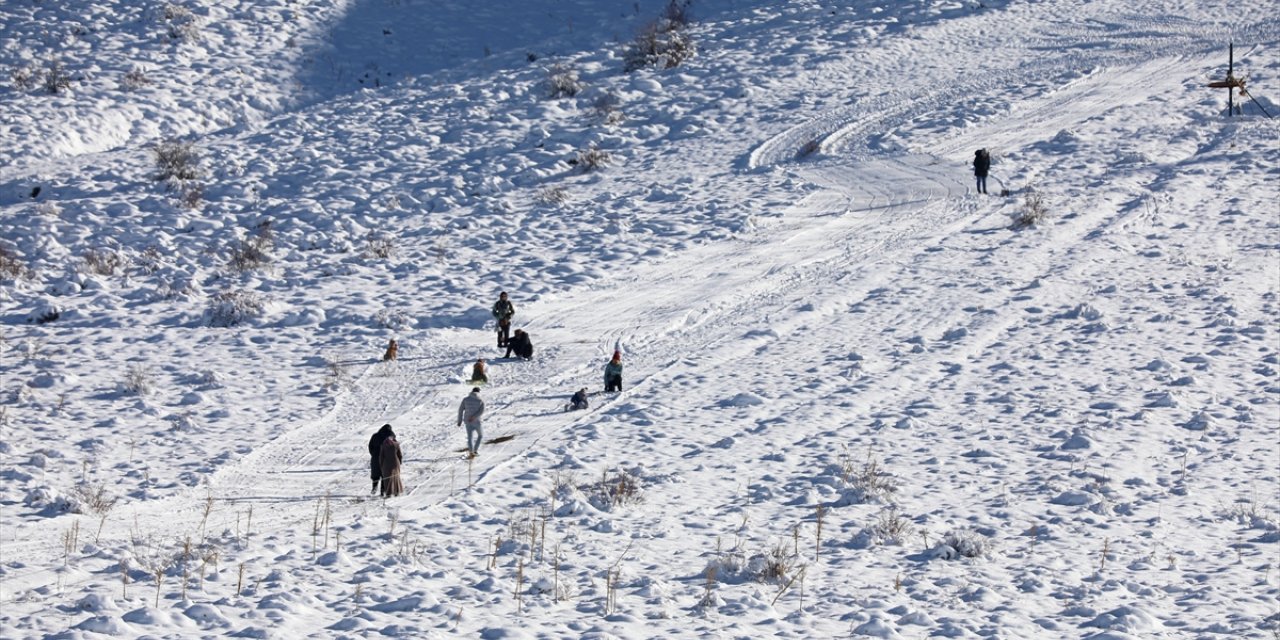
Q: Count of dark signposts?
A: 1